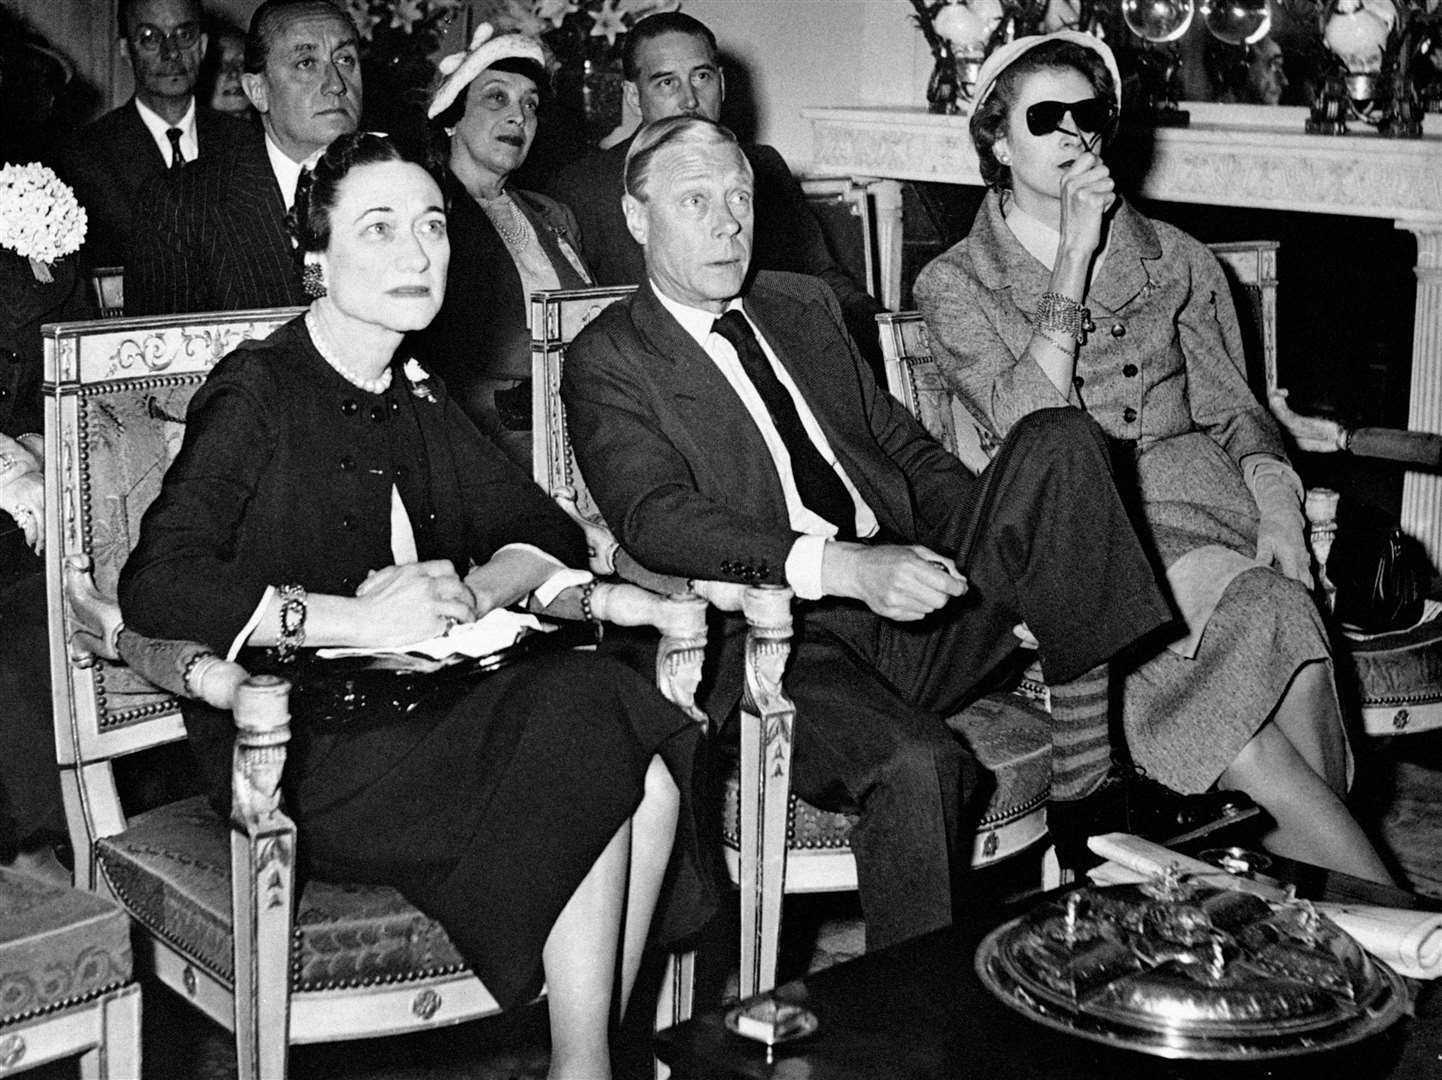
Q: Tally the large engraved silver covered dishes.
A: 1